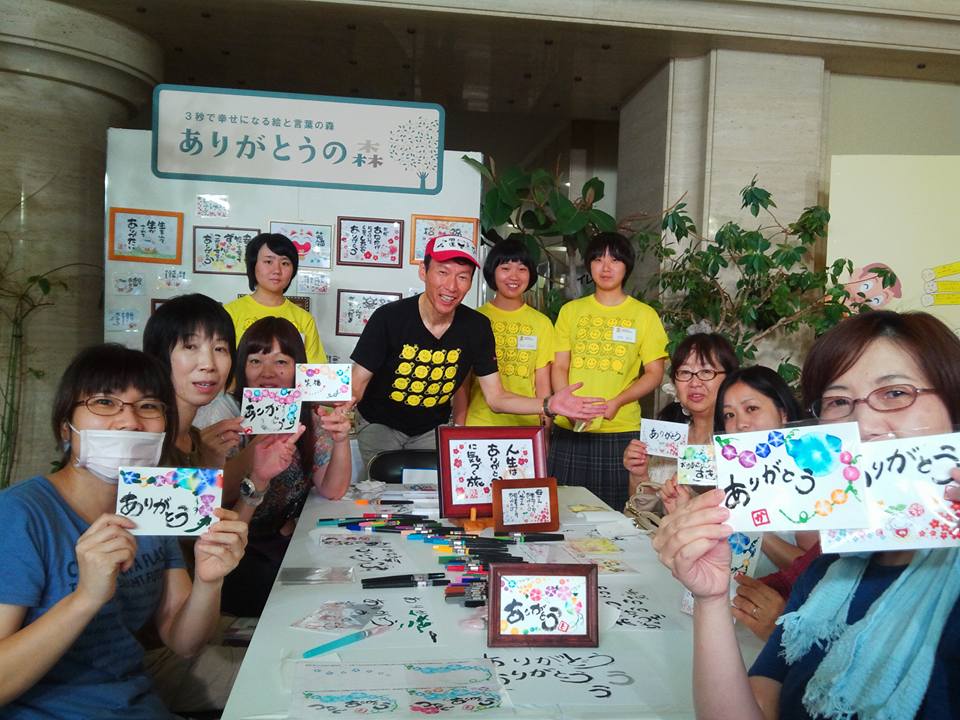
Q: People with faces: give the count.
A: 10